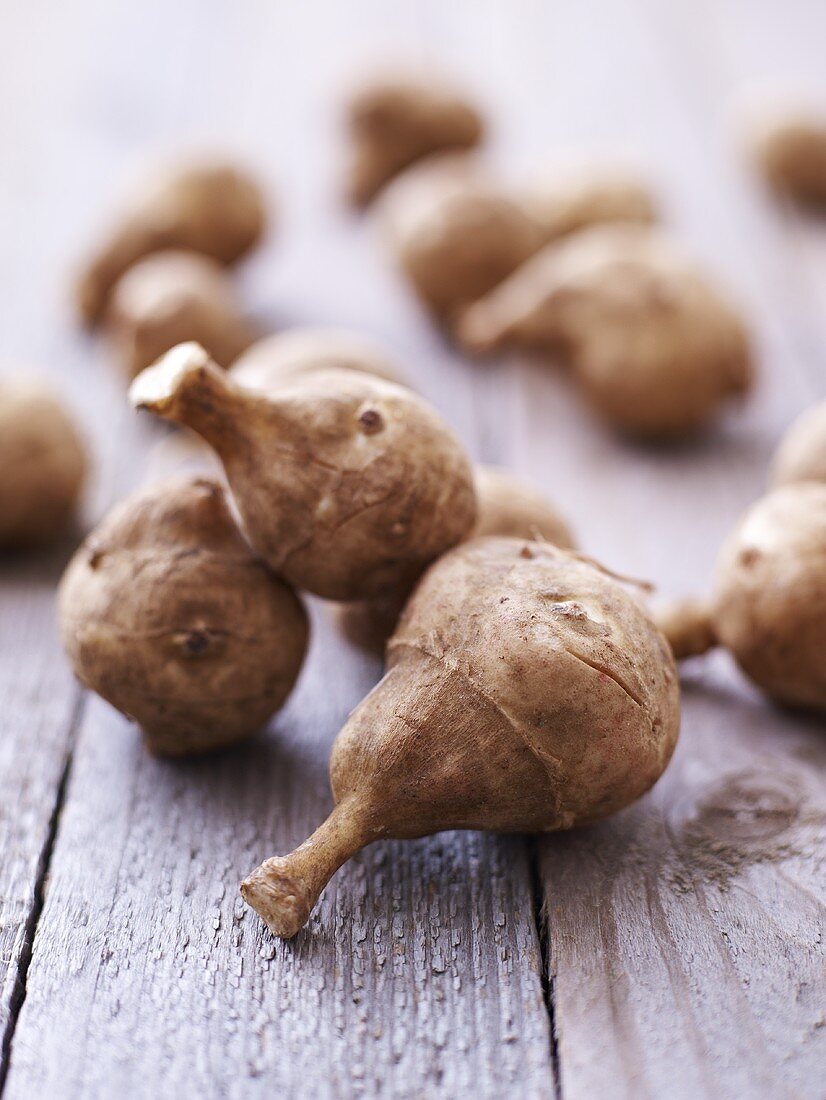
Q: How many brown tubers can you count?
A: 15